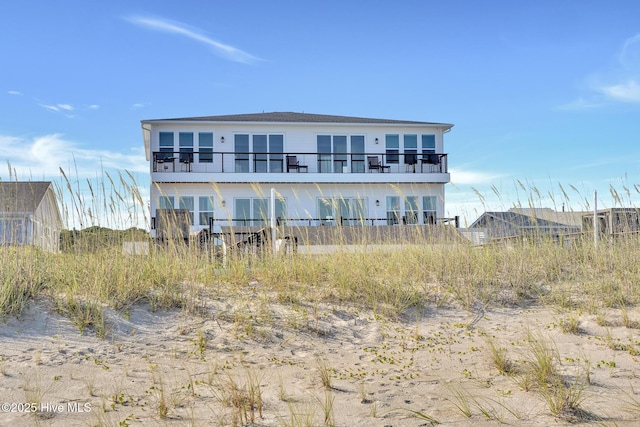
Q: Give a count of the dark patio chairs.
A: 6